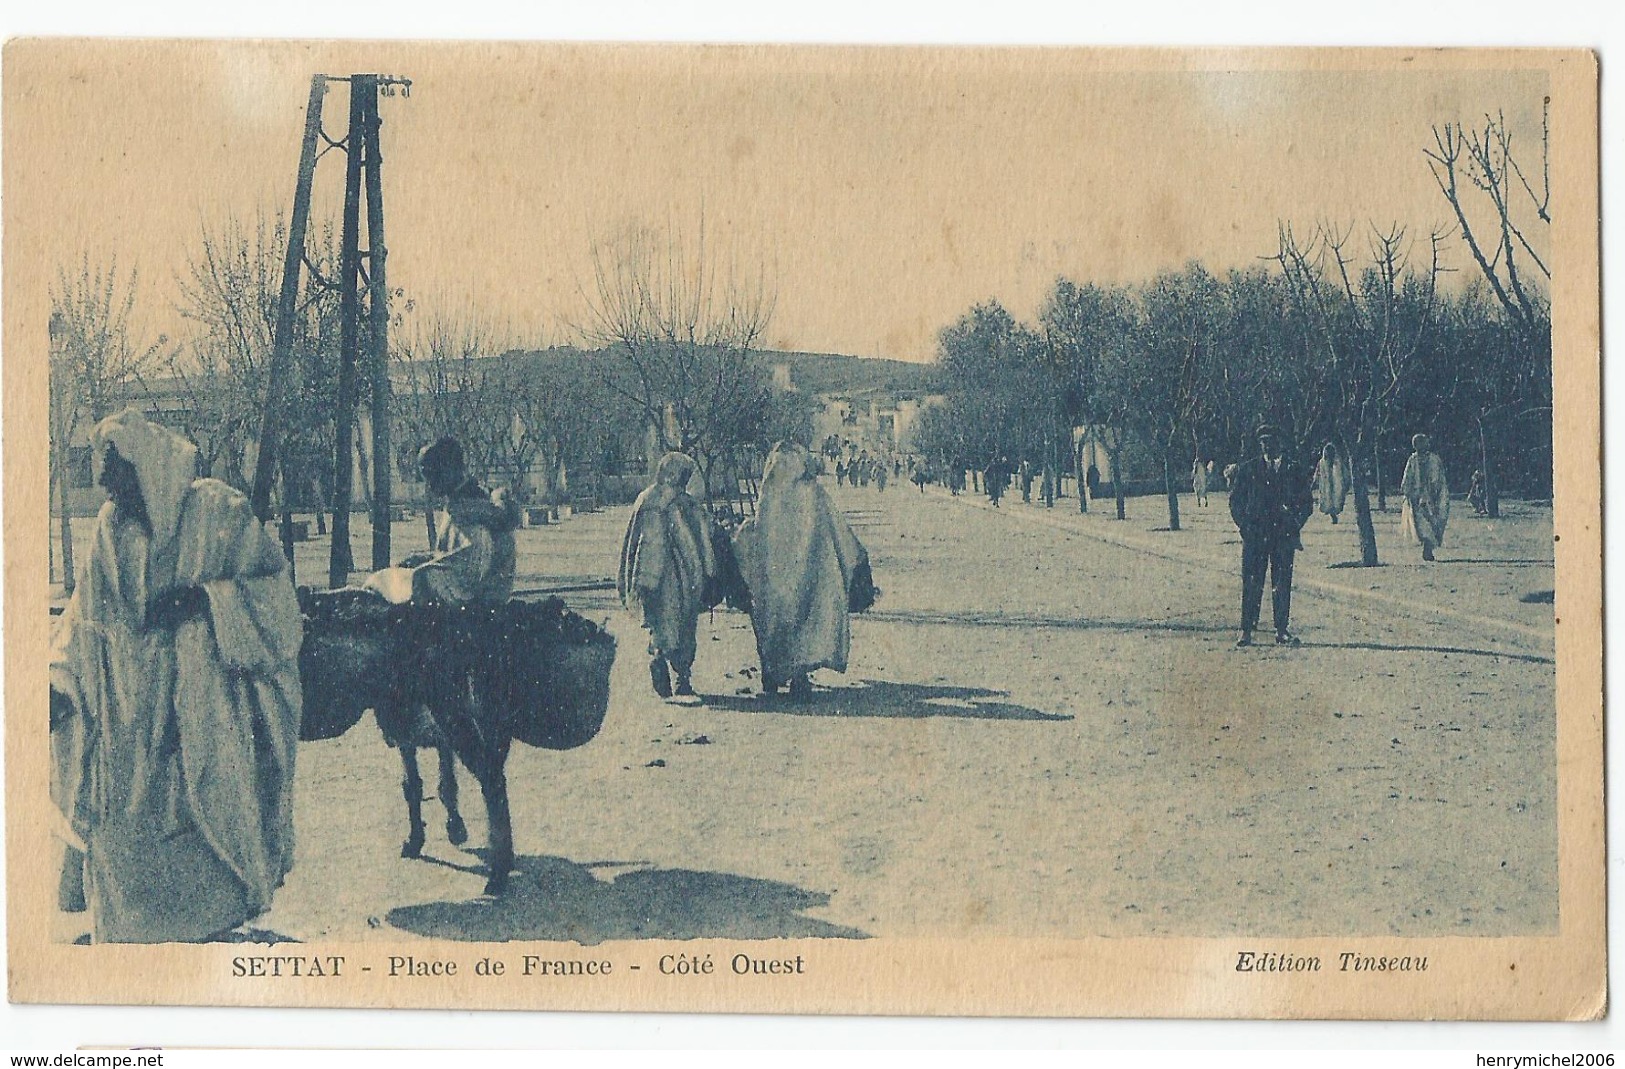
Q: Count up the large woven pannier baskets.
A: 2